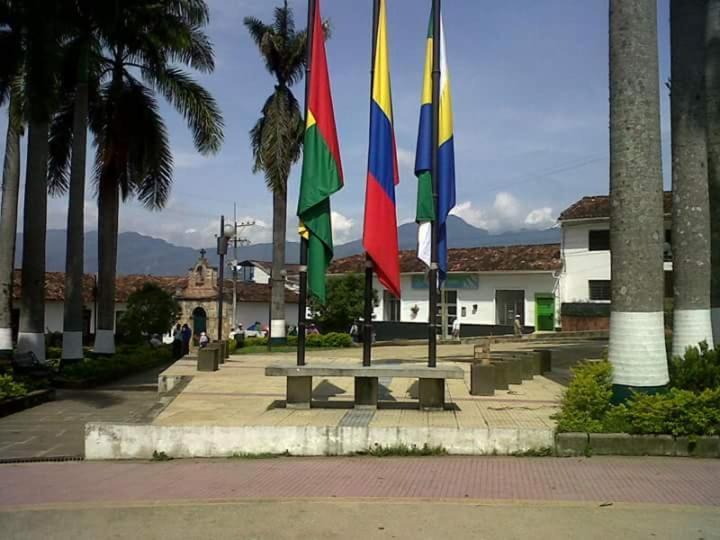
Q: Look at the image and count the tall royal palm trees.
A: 8